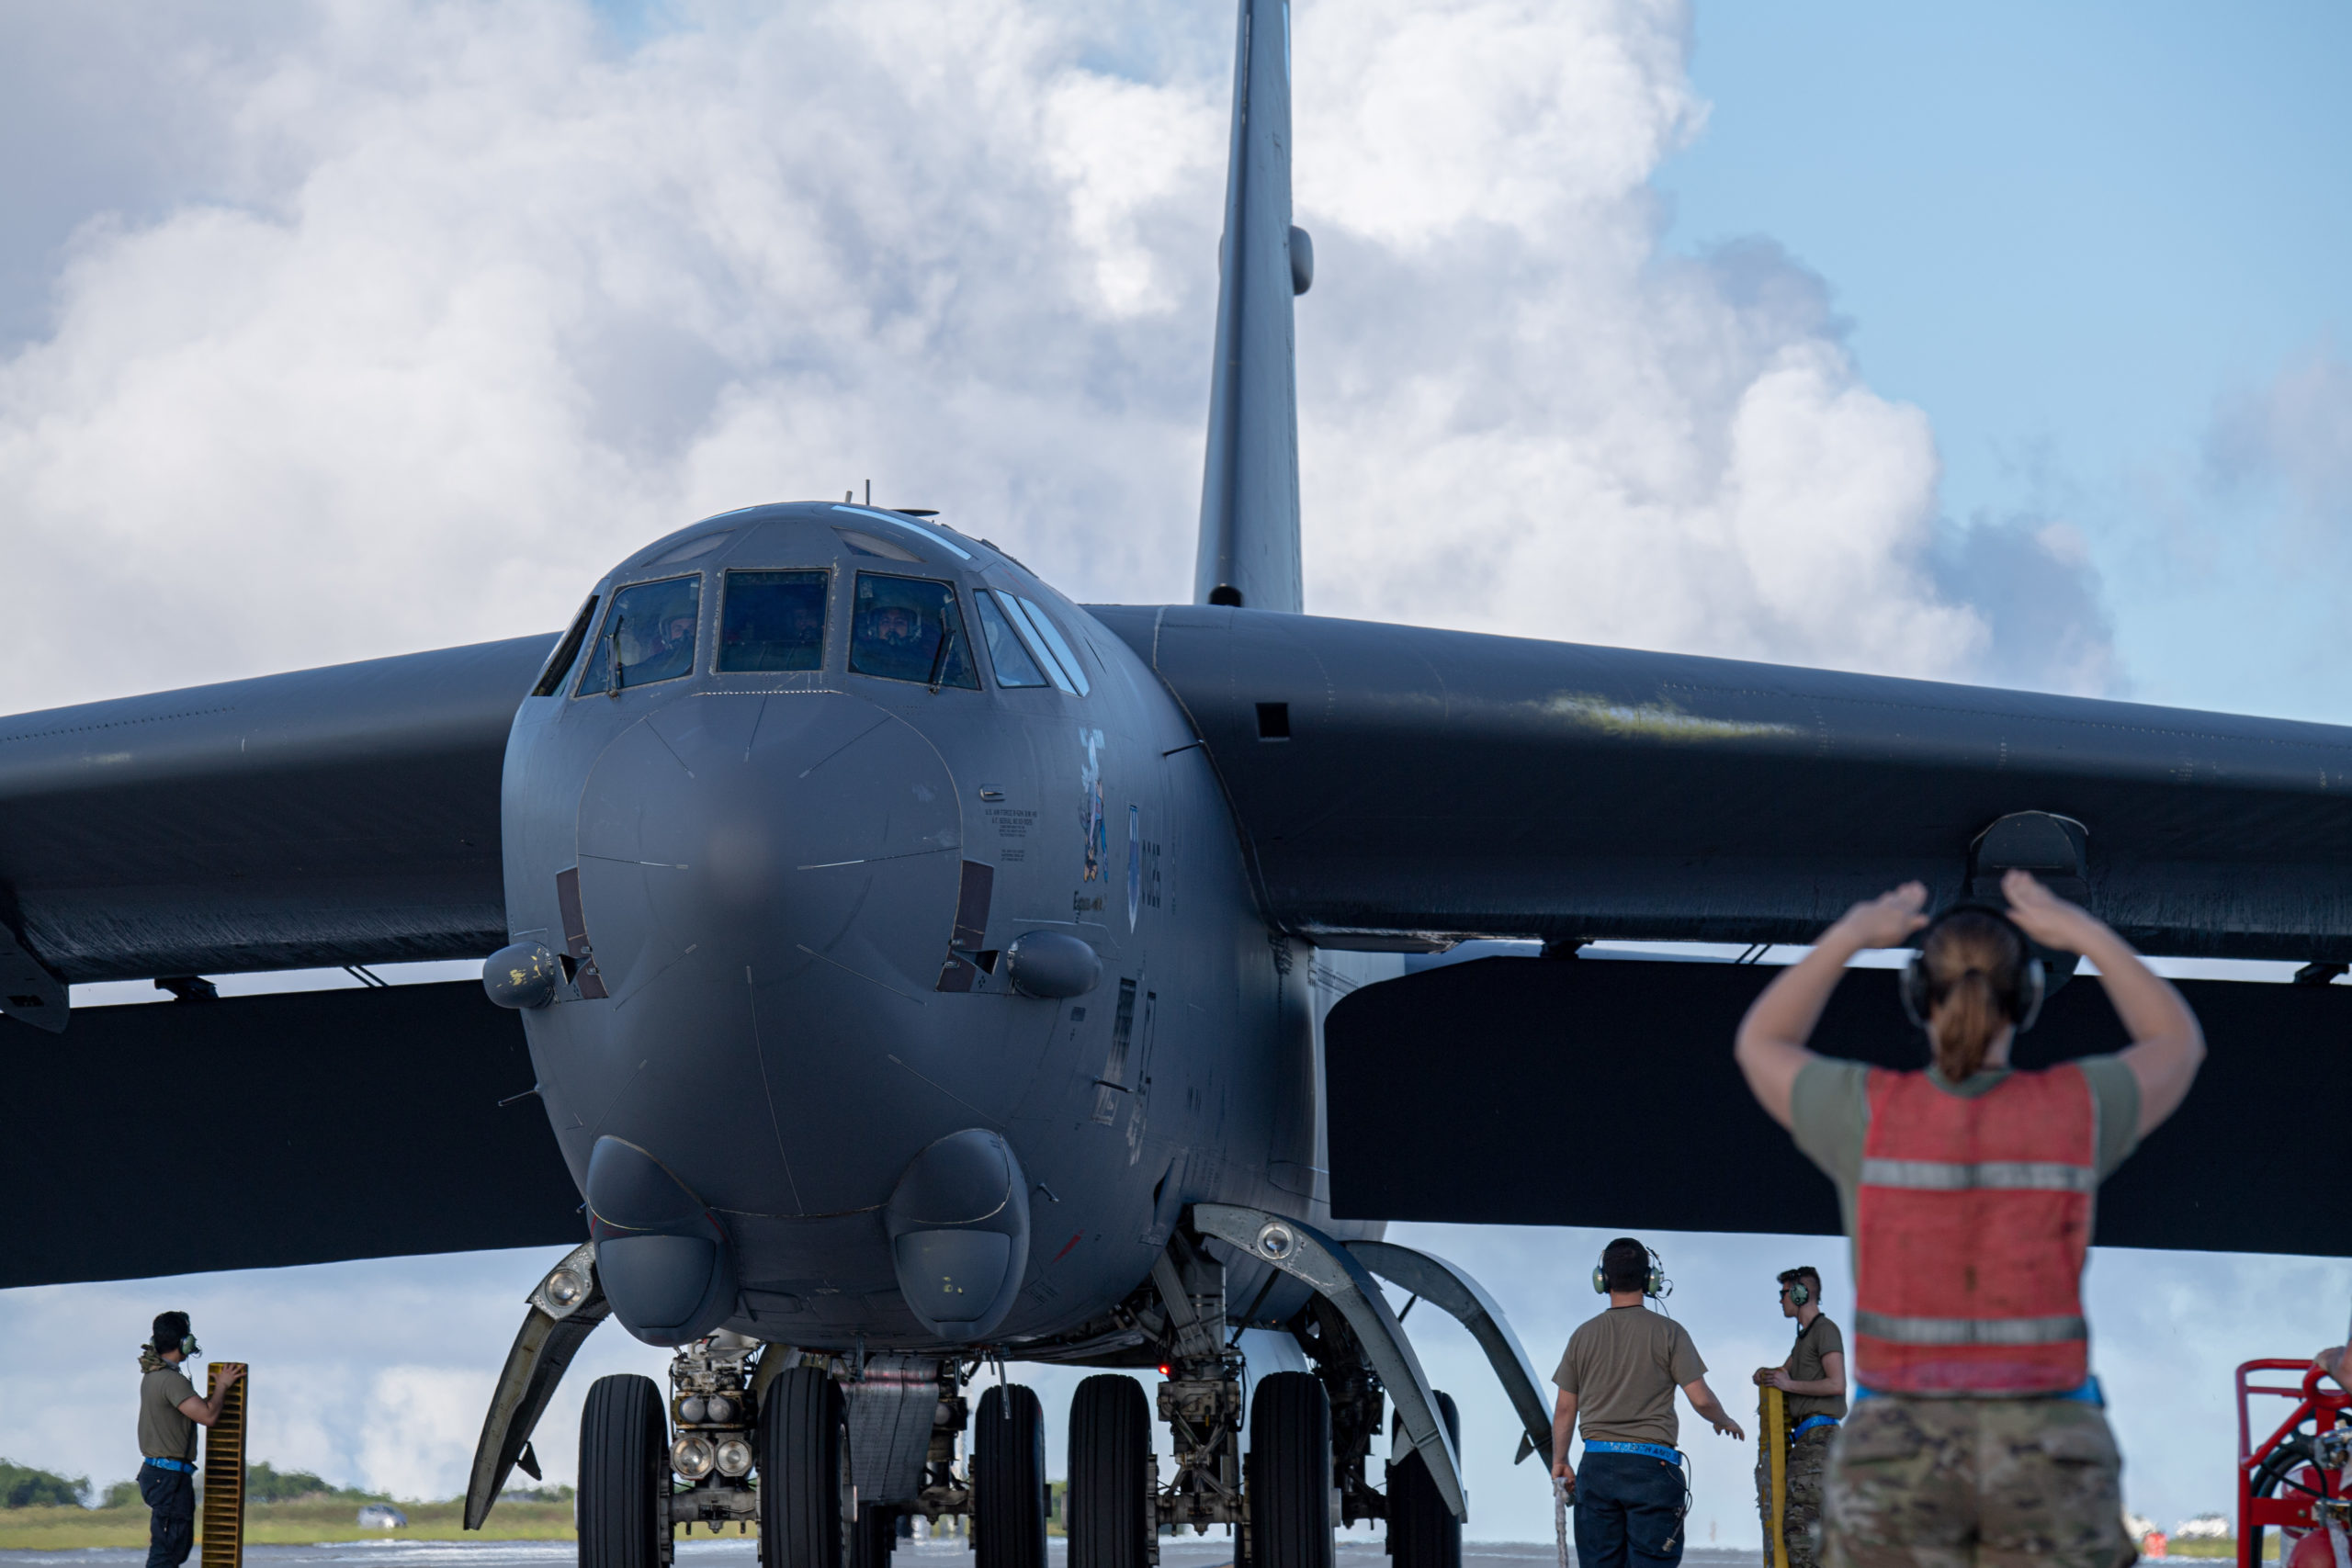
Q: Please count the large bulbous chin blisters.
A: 2